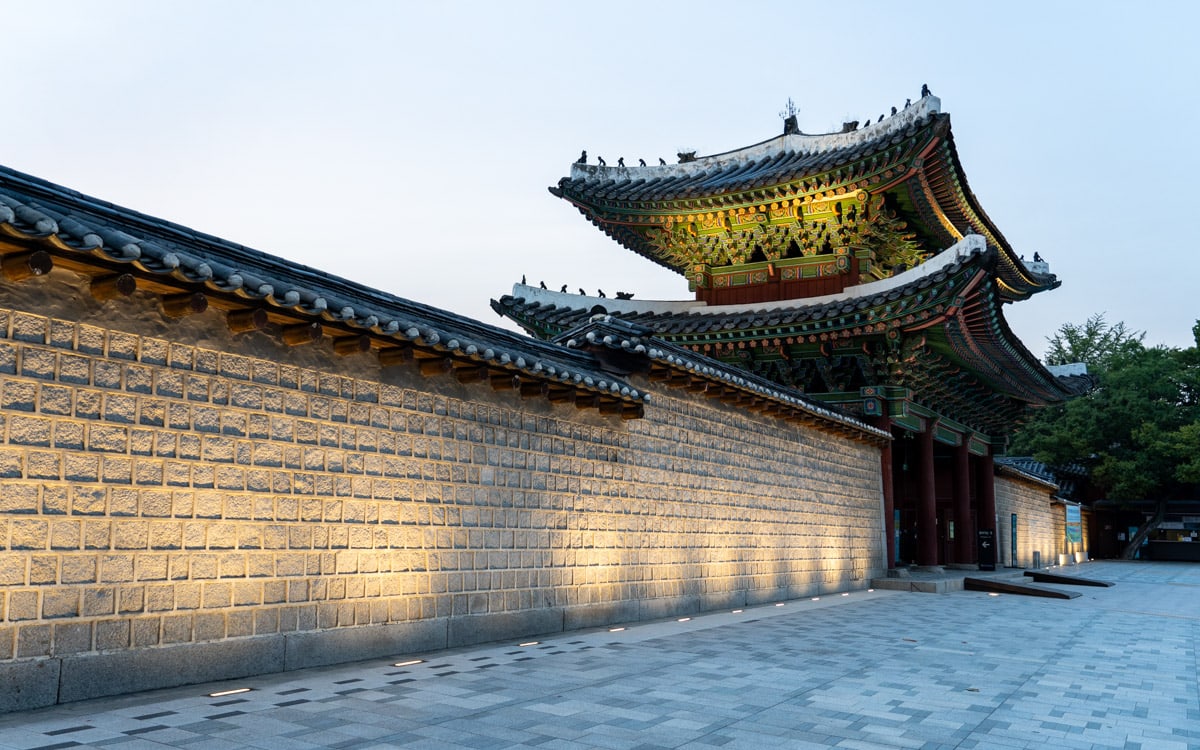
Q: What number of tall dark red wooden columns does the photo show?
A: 4